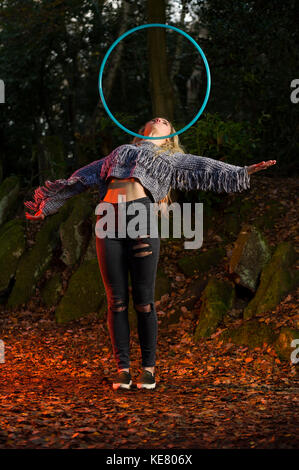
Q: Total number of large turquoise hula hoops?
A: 1